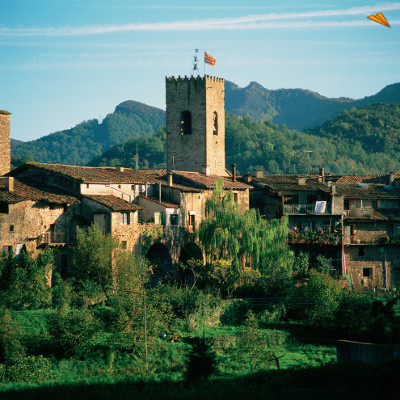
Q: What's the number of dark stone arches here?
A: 2